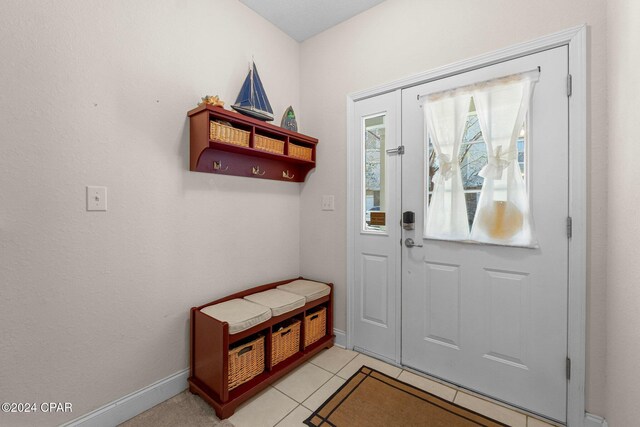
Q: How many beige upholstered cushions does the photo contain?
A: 3